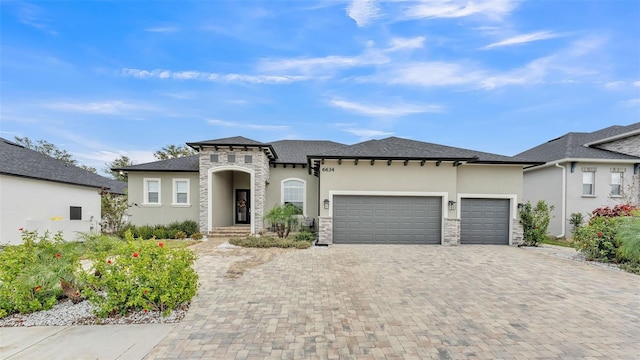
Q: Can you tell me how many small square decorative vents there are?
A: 3